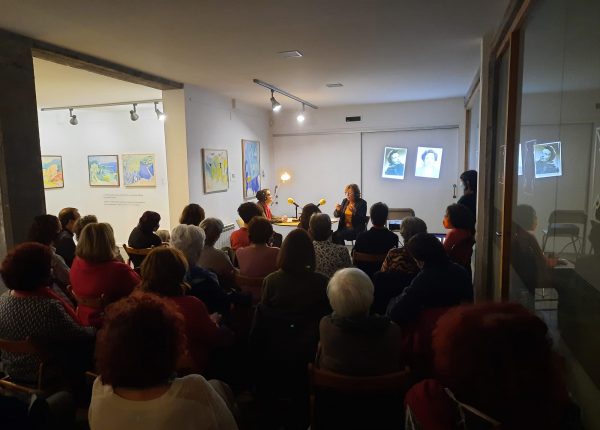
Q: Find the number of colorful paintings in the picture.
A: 5